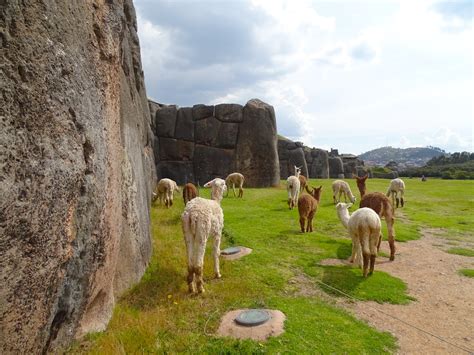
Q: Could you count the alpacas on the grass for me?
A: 11